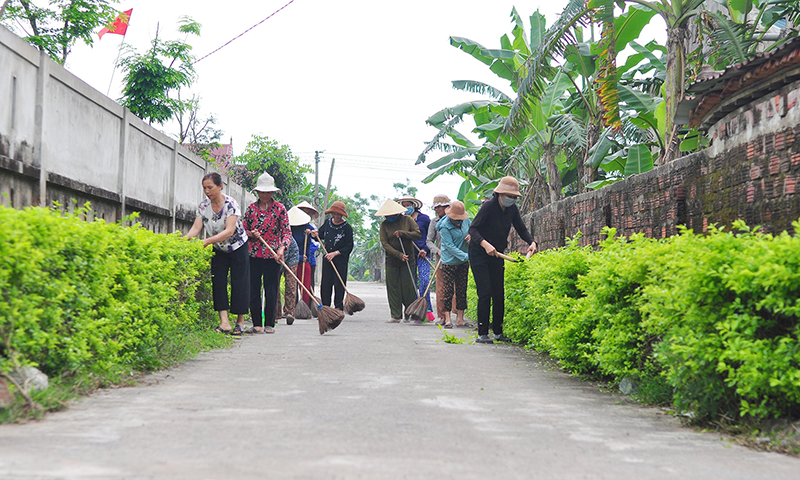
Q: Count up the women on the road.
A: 11